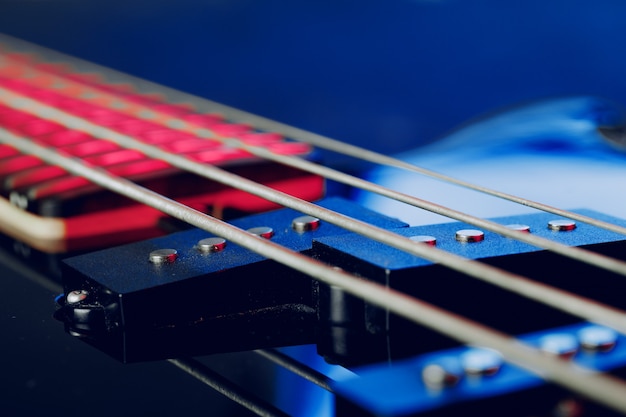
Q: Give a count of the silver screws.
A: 13